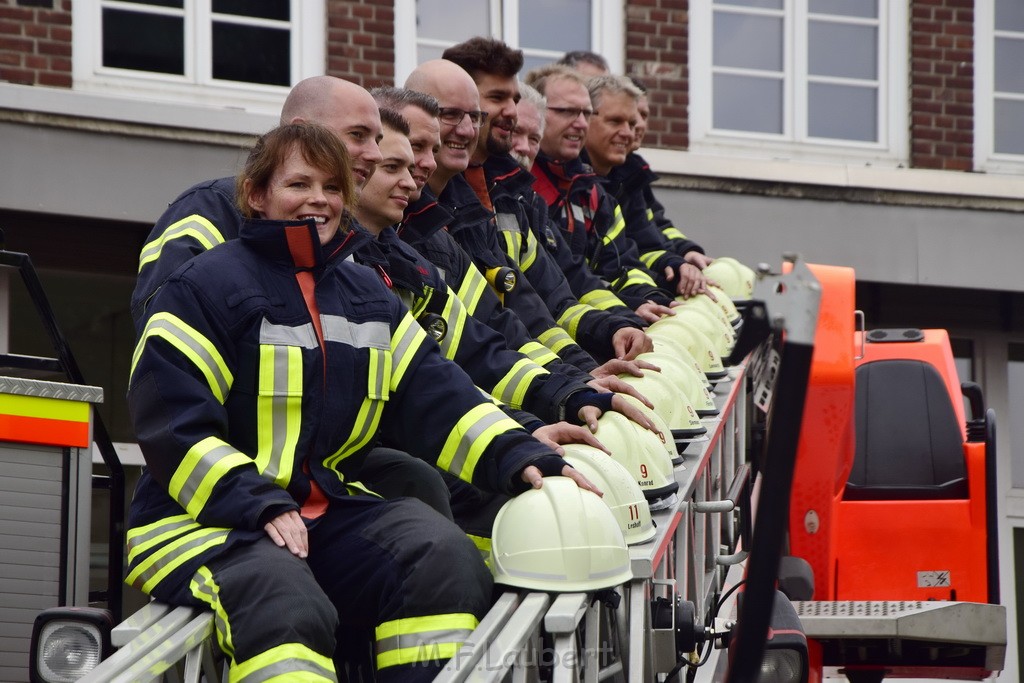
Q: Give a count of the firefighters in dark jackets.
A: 11